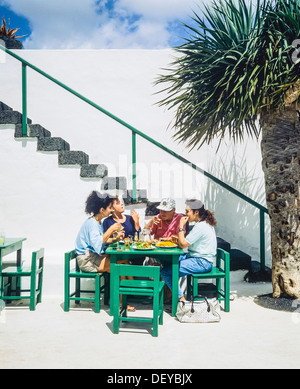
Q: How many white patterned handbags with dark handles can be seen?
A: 1